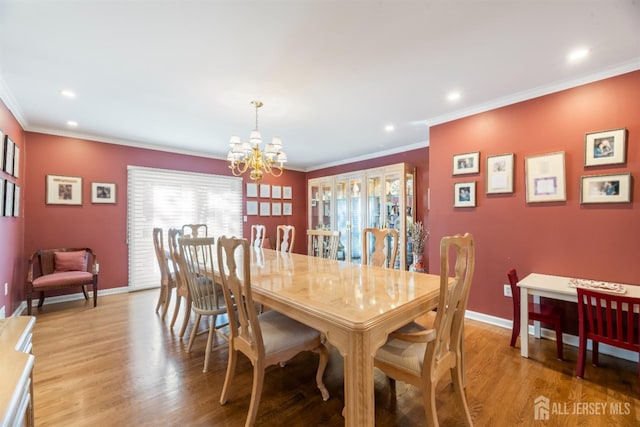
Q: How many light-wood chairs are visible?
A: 10